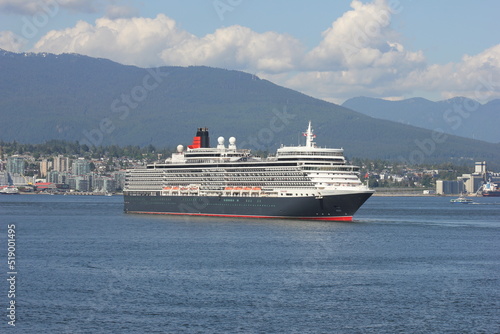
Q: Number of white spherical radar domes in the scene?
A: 3